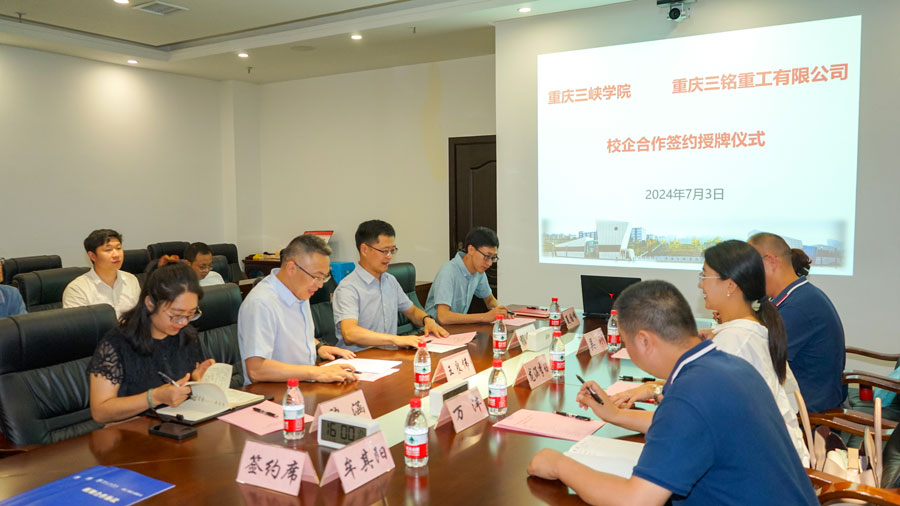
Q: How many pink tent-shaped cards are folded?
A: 9